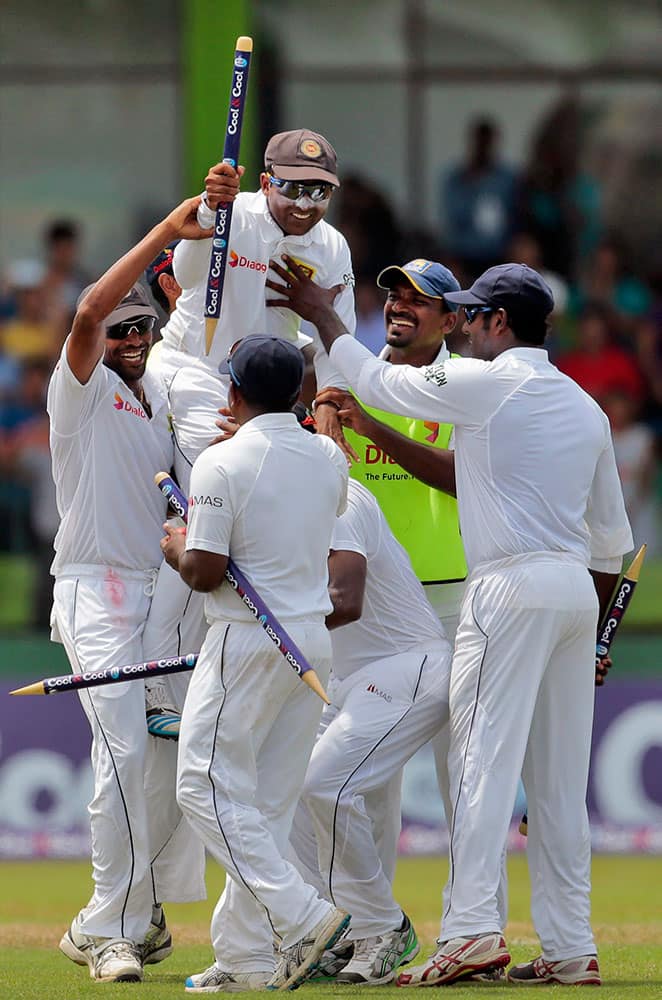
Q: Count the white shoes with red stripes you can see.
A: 2